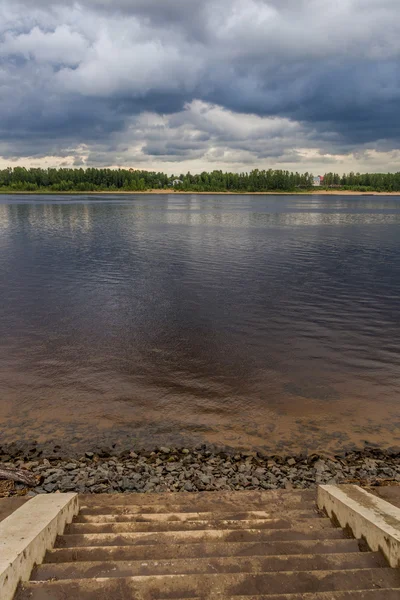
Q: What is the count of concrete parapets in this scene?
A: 2